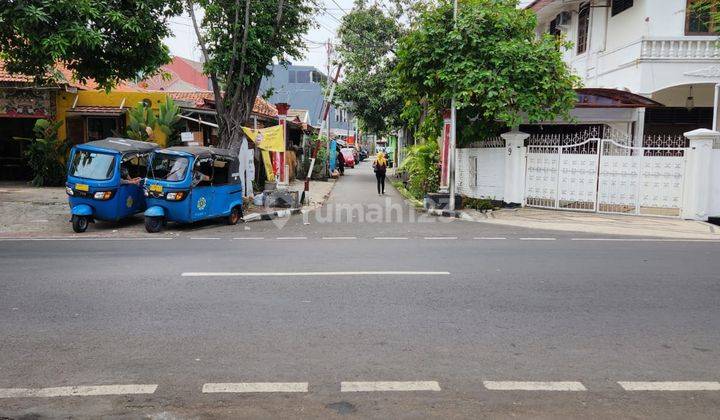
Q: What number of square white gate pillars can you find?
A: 2